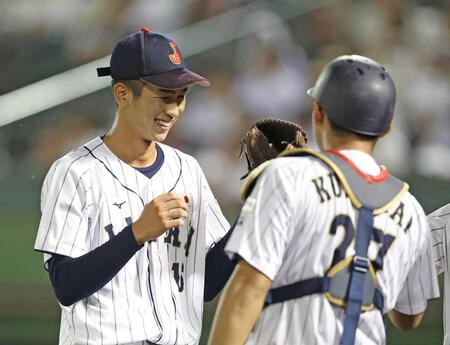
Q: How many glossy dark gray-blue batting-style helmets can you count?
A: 1